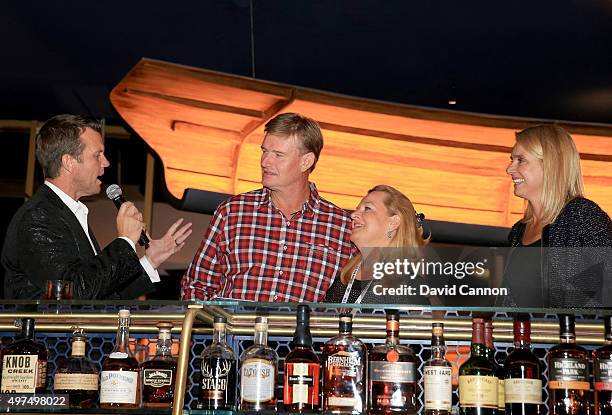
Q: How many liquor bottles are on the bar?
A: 15